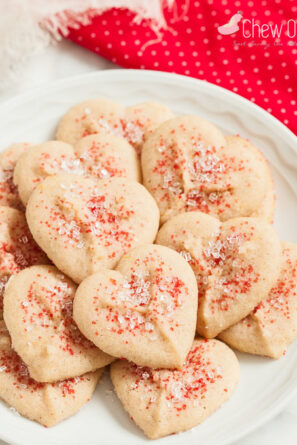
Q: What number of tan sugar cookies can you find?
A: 12